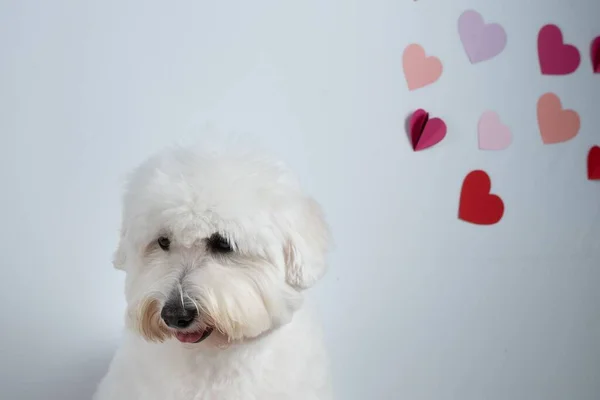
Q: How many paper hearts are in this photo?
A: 9